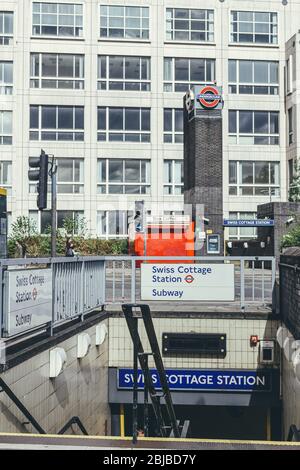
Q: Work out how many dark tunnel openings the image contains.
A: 1